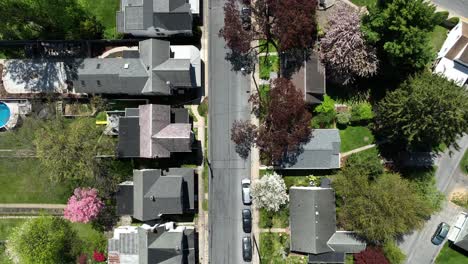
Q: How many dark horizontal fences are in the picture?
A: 1